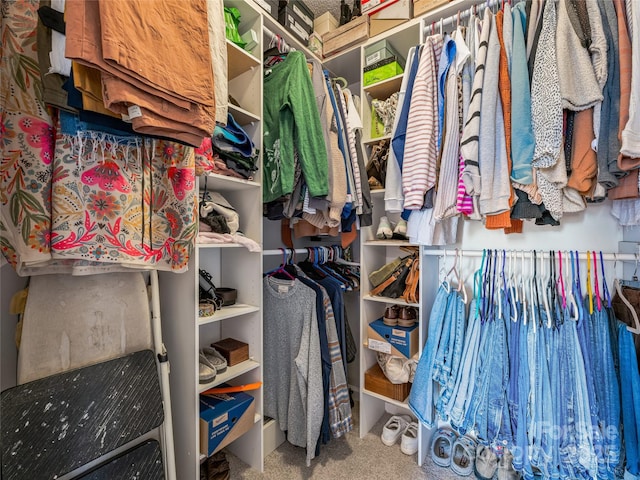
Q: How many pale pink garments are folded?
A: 1